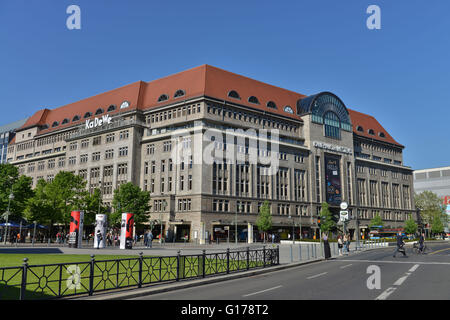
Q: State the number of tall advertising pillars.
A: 3